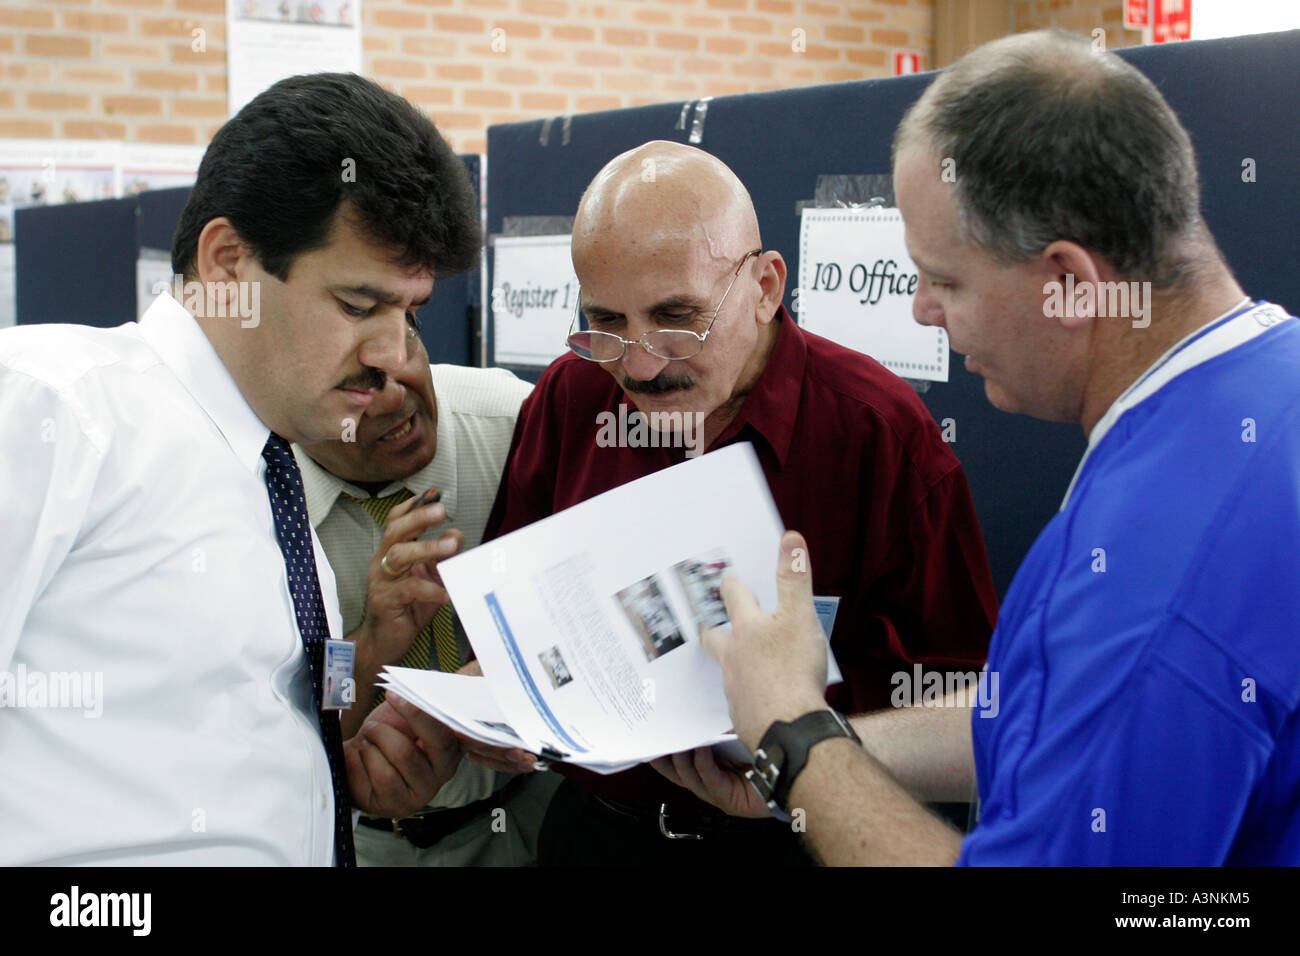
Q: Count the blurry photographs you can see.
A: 3